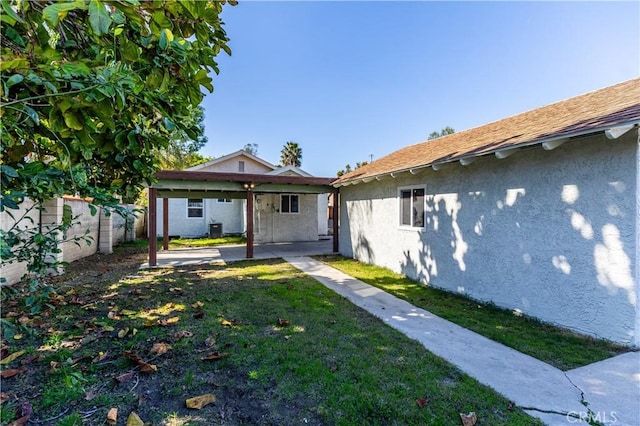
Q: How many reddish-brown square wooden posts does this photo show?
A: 4